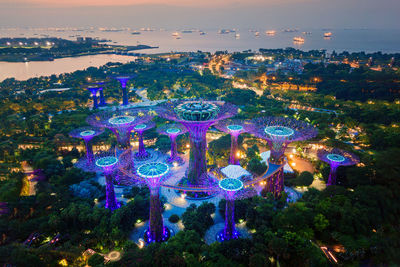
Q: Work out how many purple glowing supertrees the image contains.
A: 14